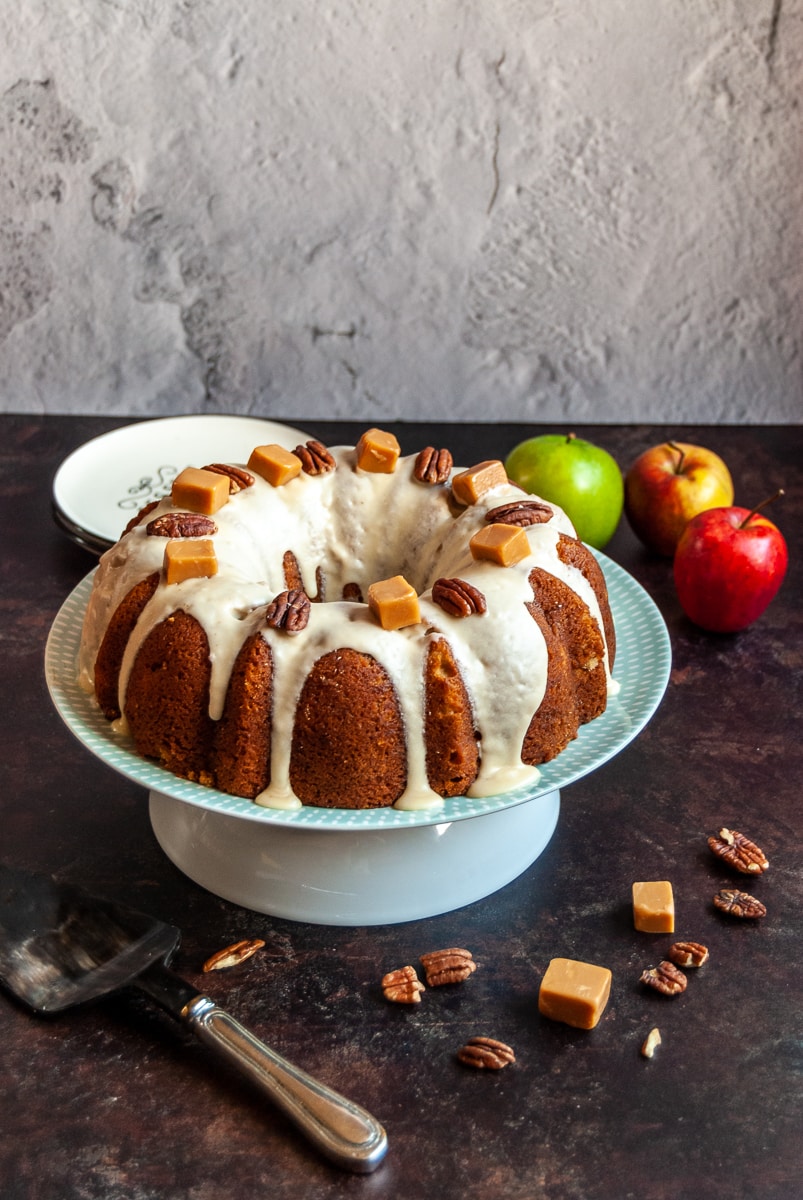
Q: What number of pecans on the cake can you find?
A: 7